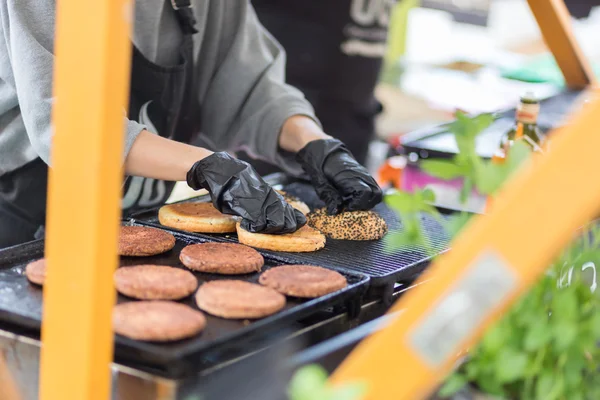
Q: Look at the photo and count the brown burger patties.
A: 7